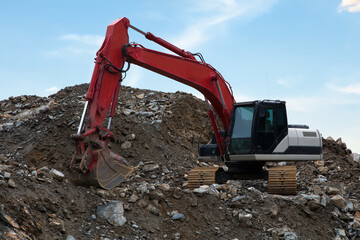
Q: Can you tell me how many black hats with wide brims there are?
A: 0